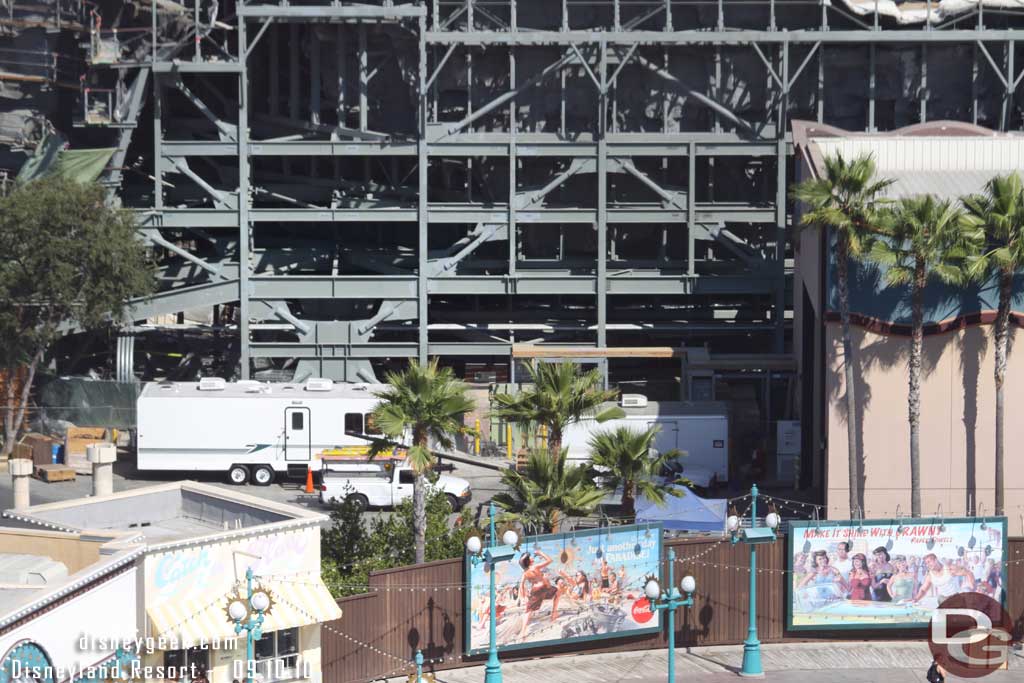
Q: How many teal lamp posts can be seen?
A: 5